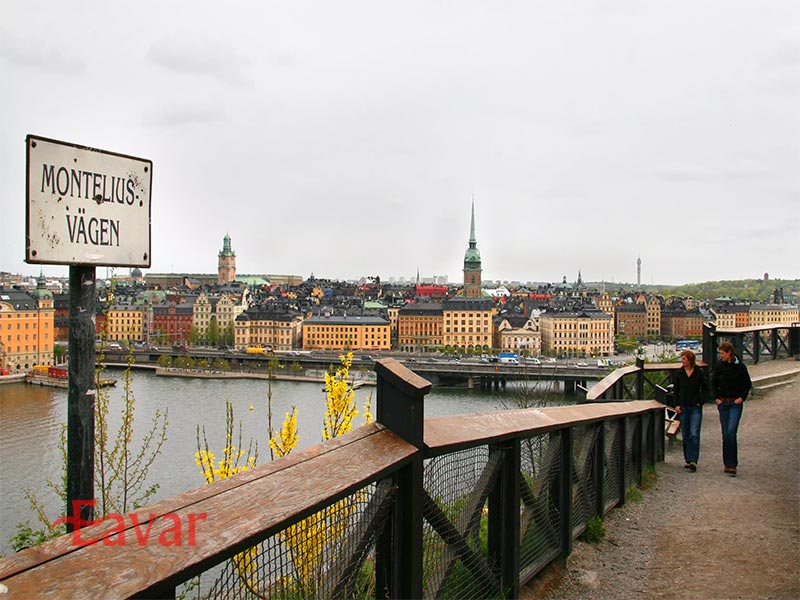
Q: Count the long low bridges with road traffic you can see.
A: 1